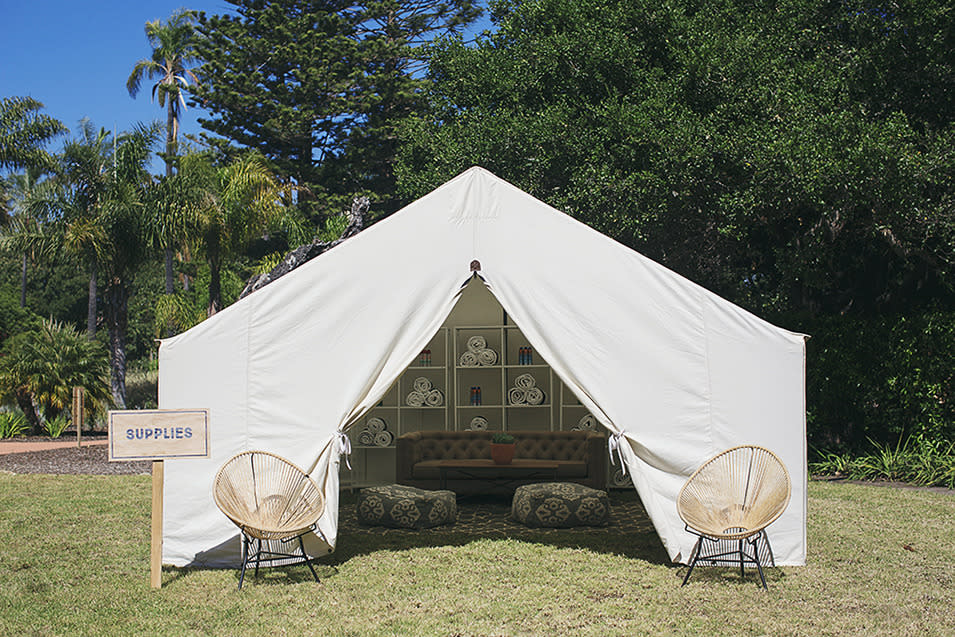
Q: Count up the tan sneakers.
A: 0